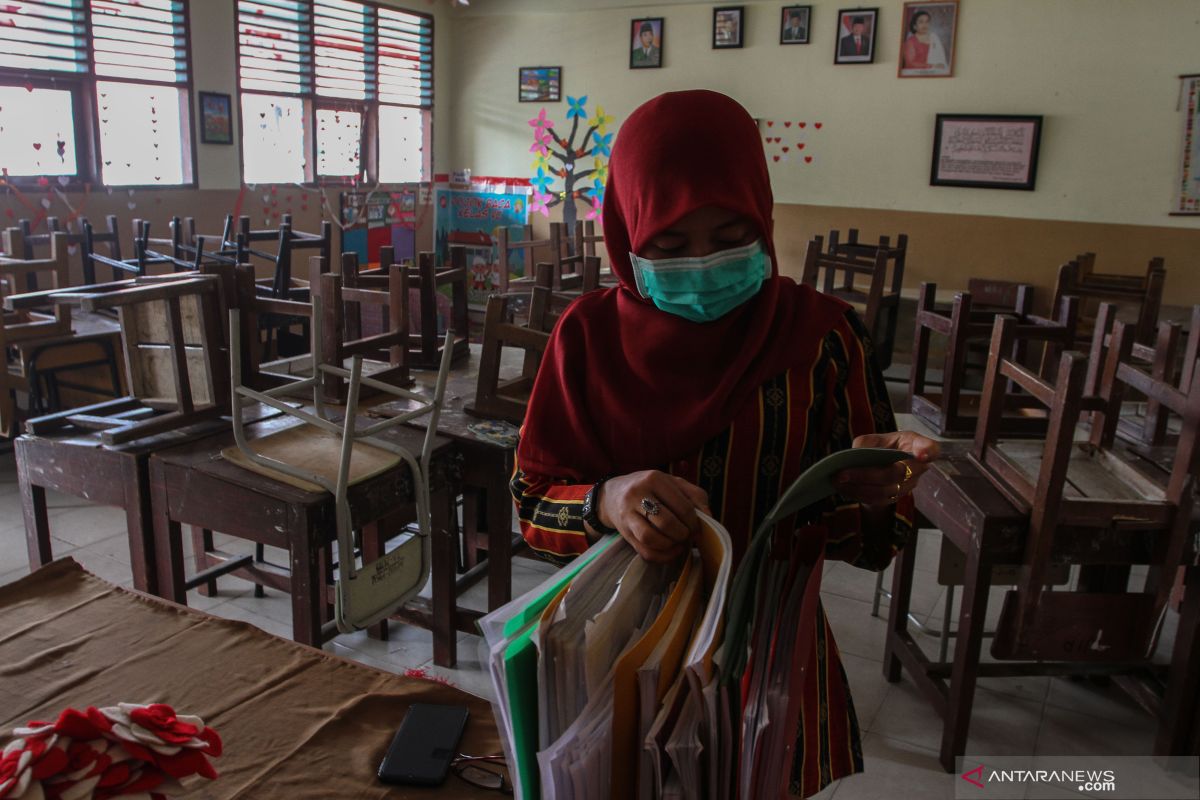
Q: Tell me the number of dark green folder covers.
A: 1